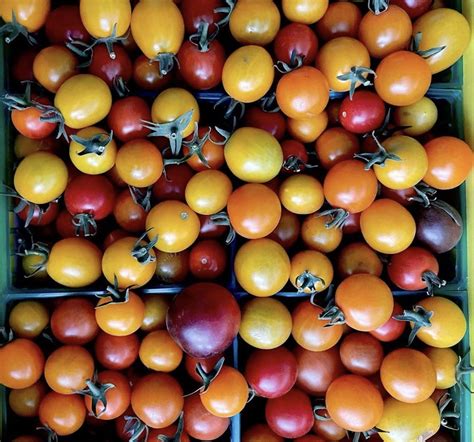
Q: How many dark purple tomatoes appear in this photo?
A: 2